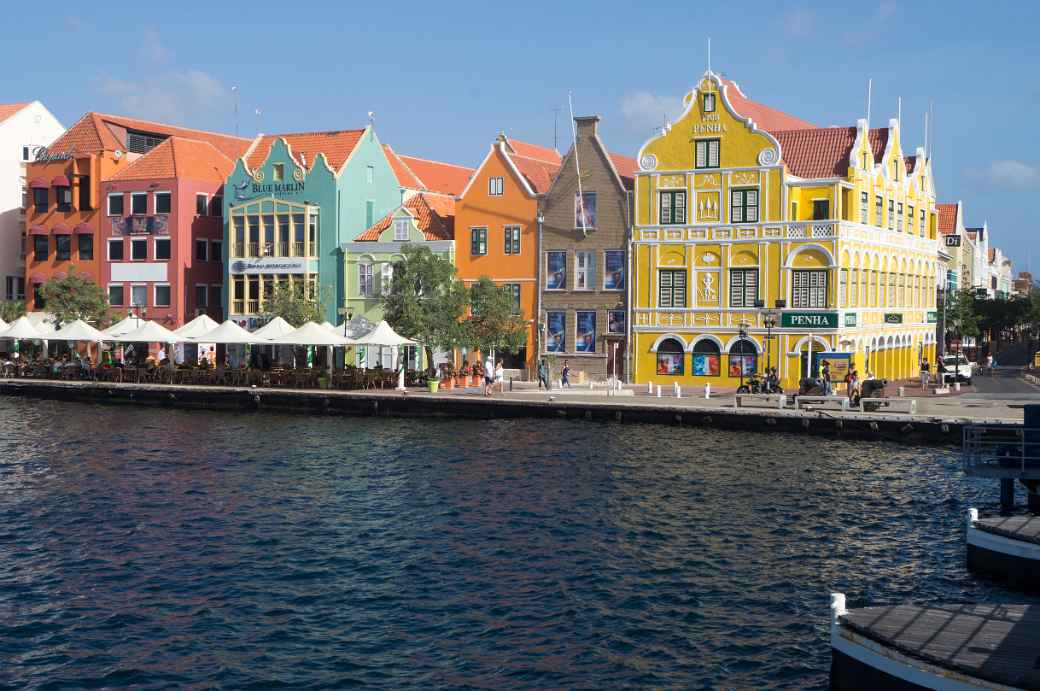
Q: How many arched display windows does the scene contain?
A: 3